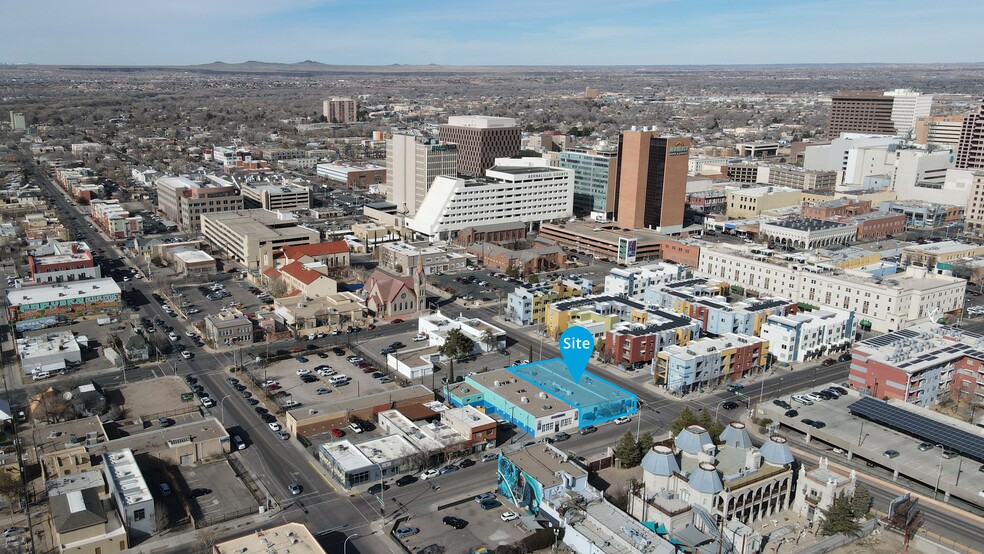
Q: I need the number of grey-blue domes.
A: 5